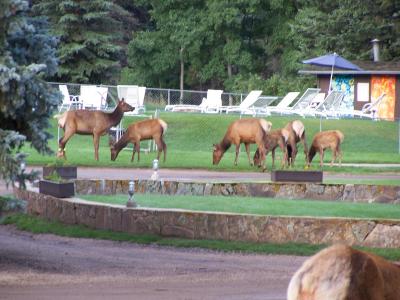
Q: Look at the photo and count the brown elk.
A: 7